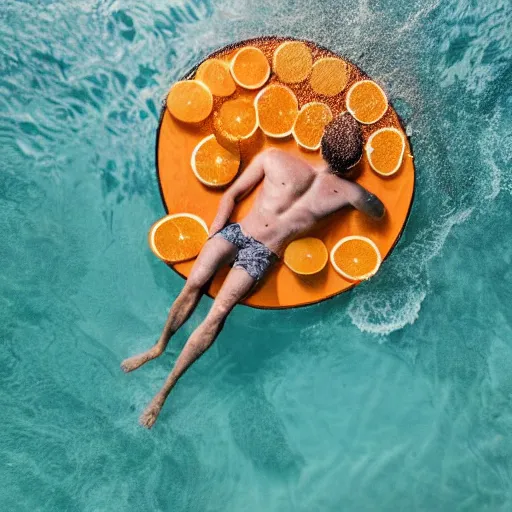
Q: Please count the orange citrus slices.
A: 14